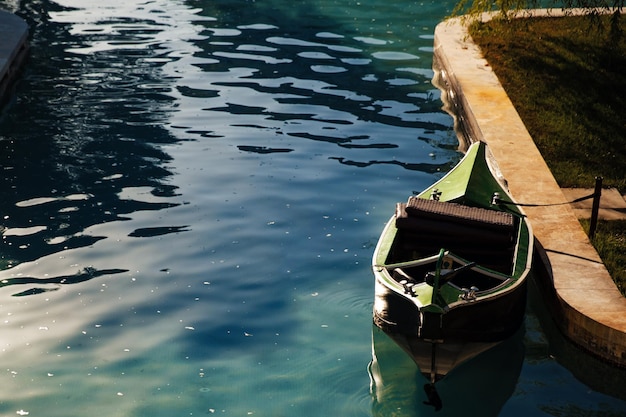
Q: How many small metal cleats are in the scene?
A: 4